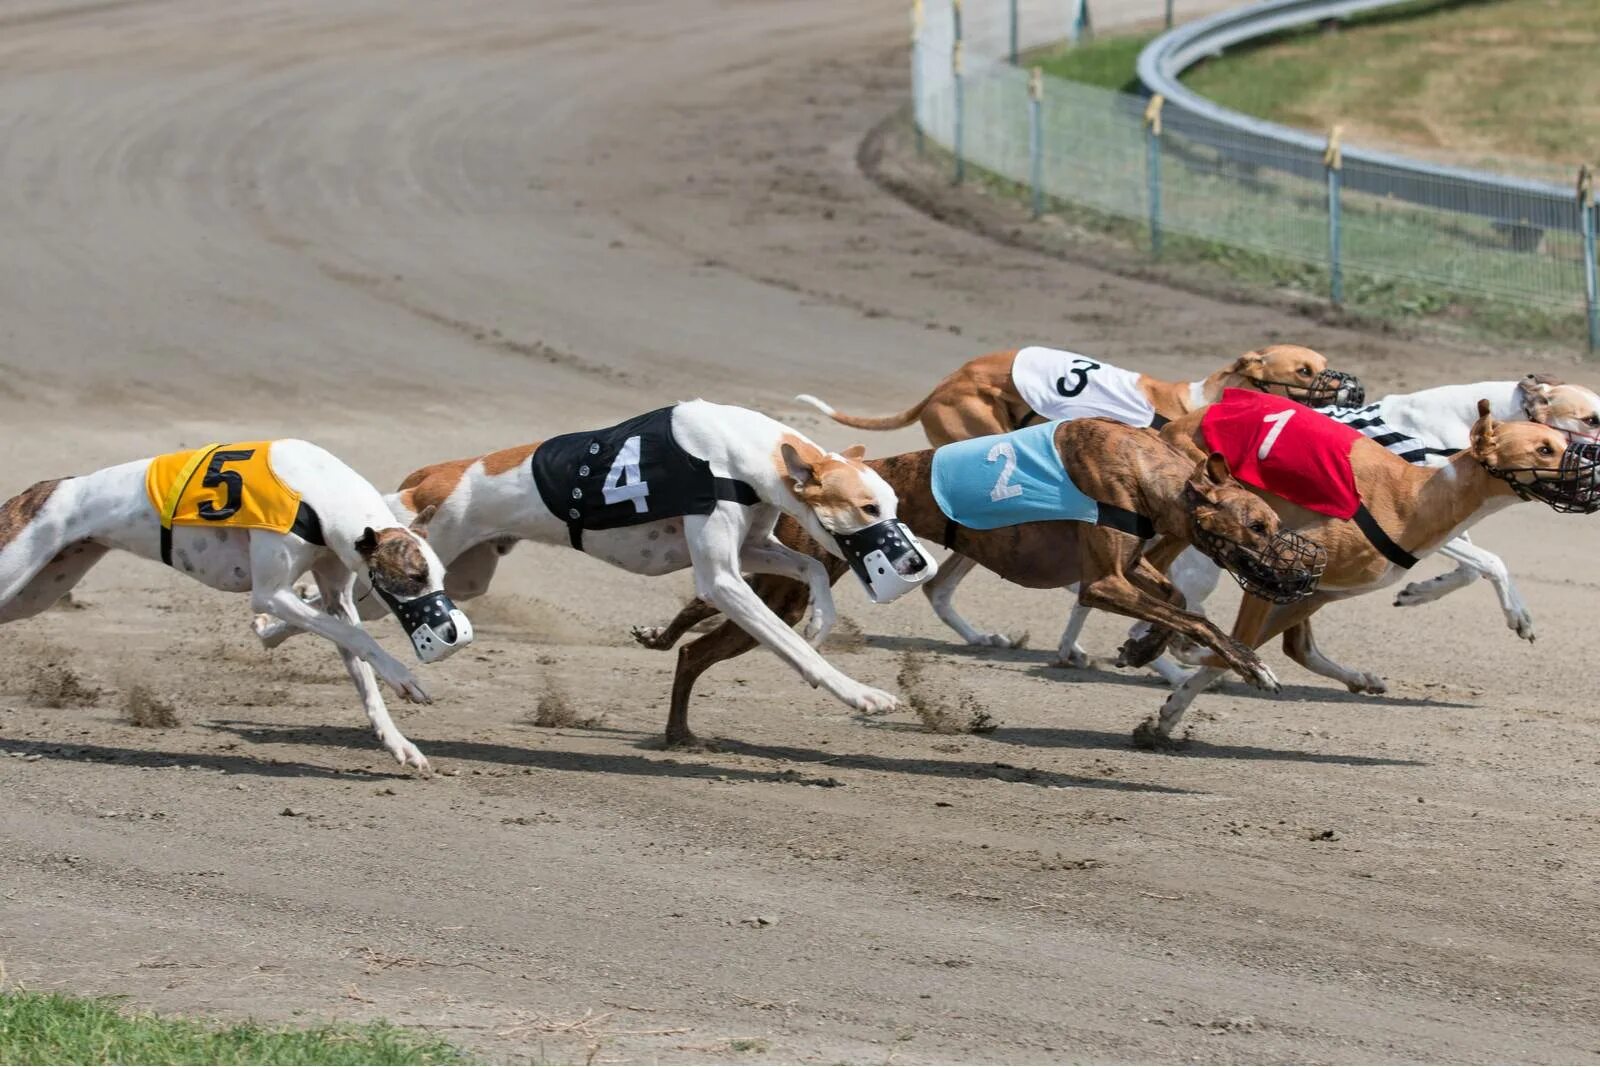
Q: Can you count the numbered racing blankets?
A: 5